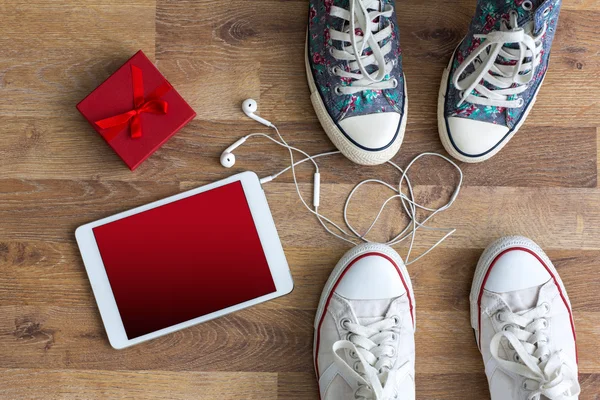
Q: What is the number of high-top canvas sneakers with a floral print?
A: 2